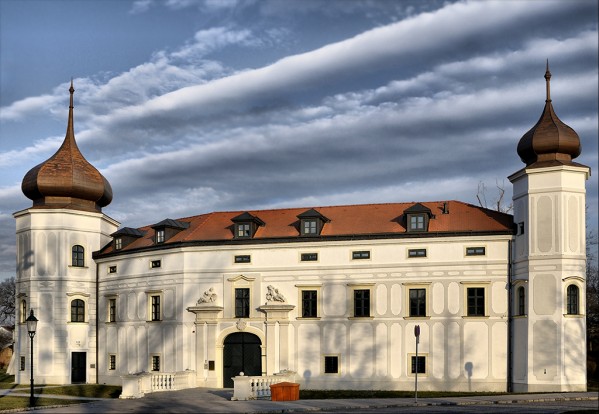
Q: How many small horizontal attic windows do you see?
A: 7